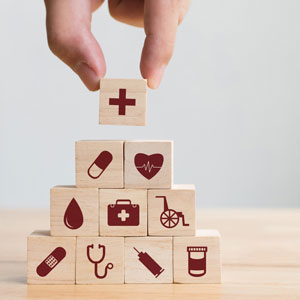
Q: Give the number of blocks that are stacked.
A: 9